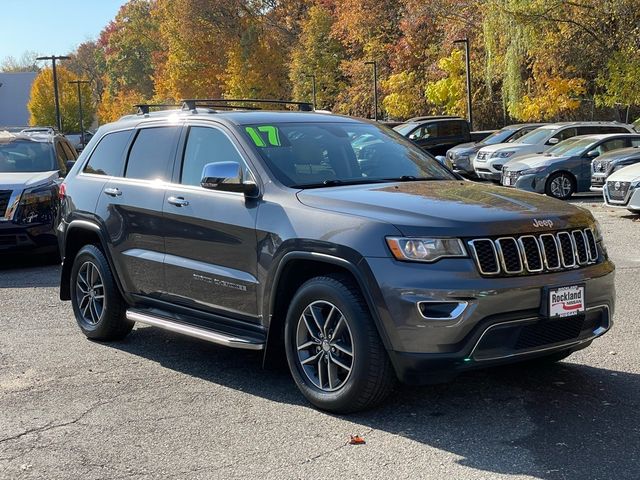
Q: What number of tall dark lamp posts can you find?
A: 5